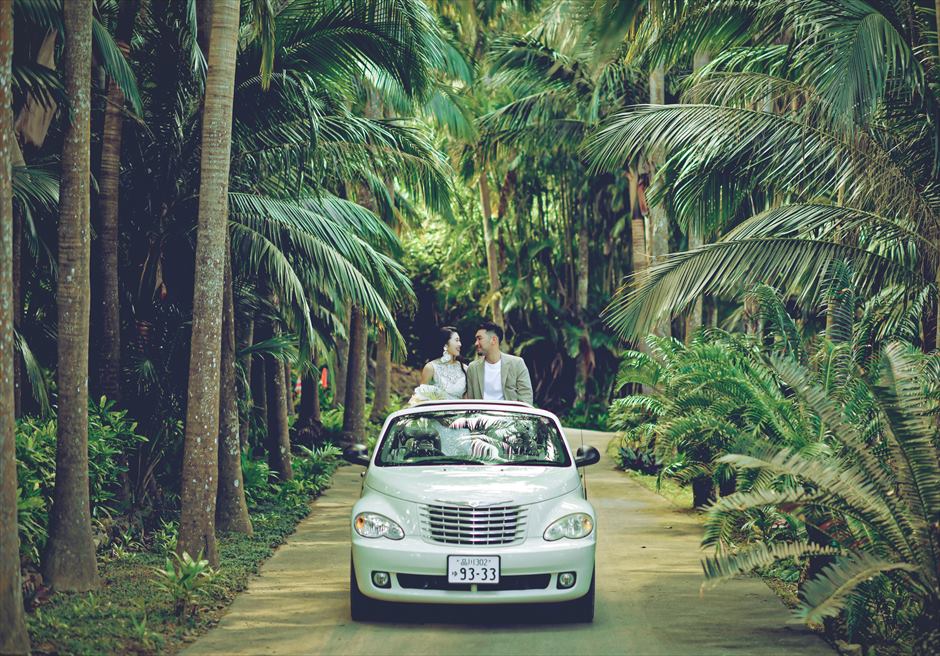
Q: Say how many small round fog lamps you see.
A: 2